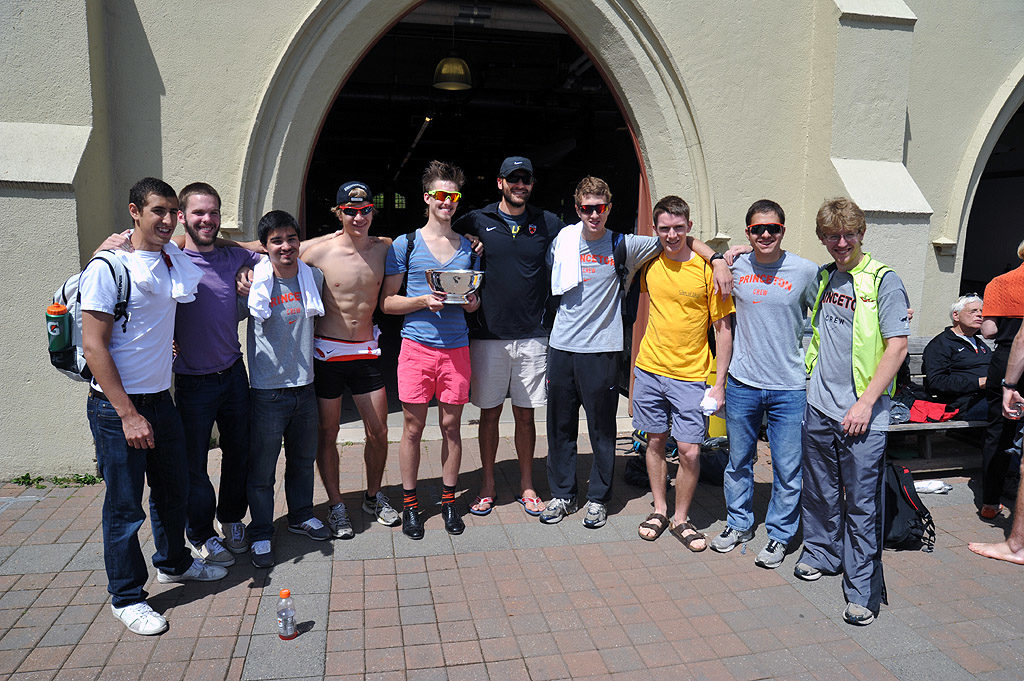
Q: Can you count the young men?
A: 10